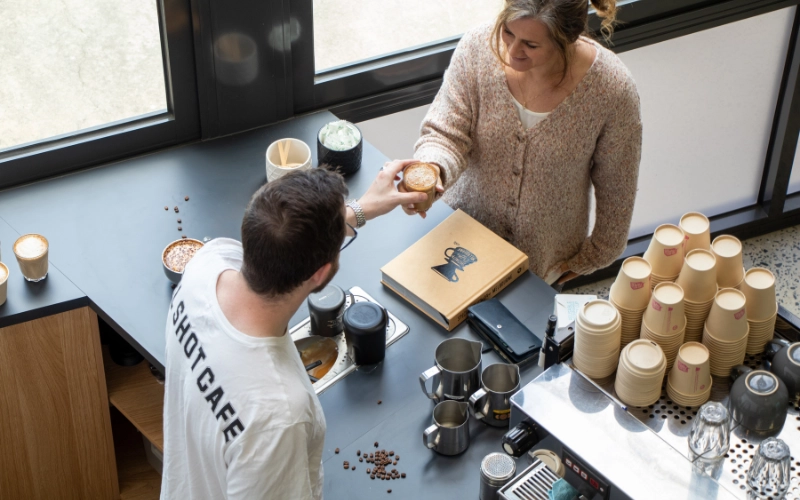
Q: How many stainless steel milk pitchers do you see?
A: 3